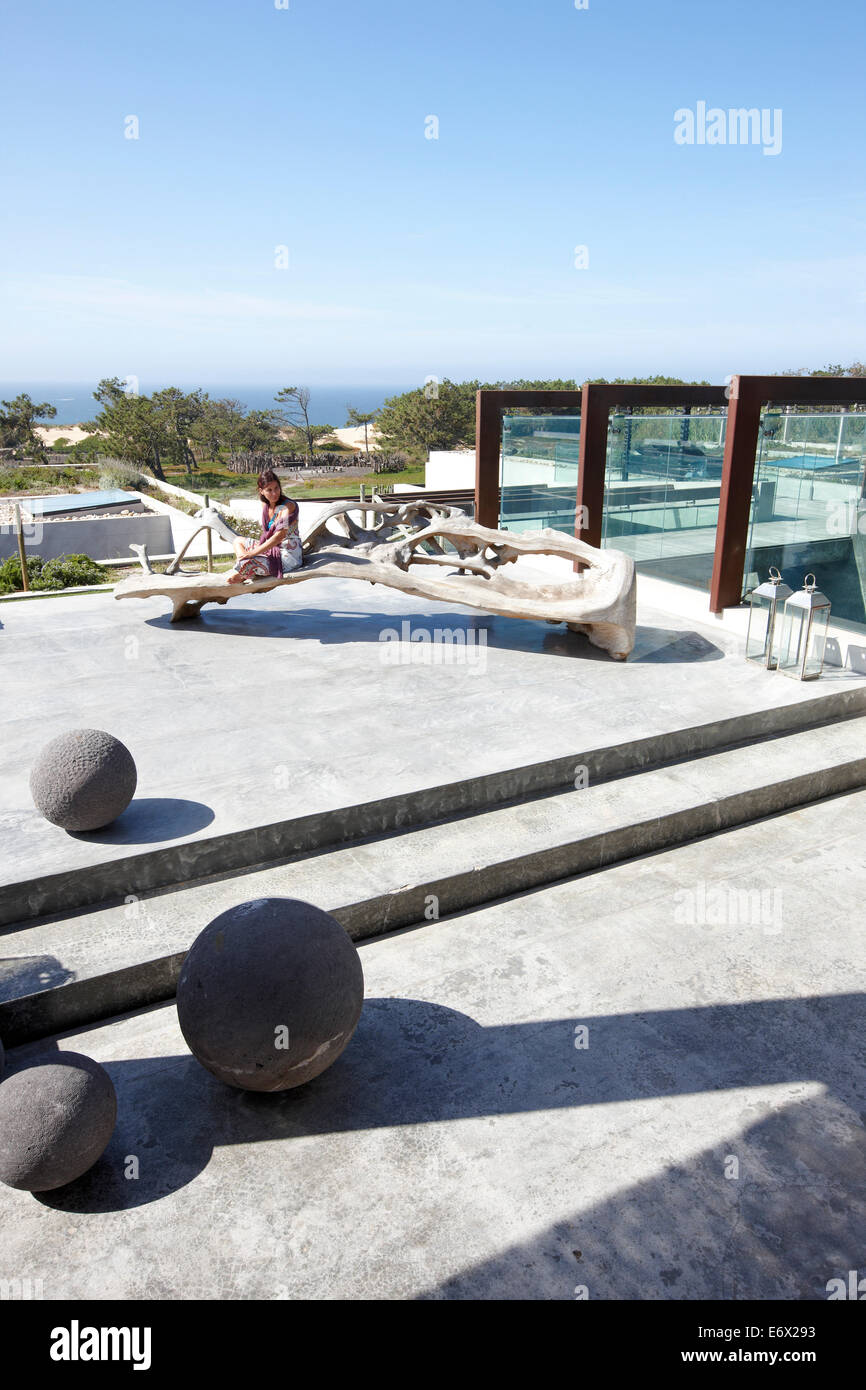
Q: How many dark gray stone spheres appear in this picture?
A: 3